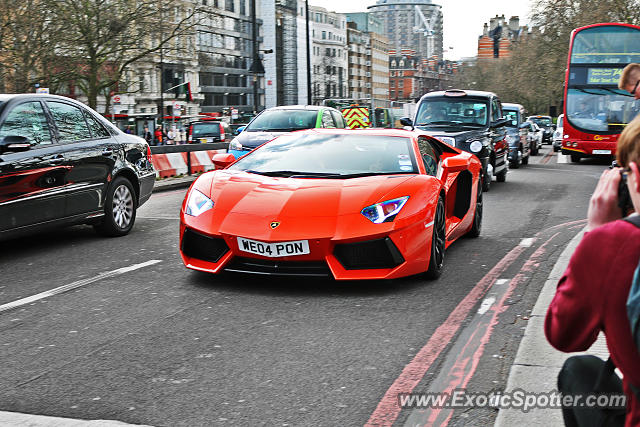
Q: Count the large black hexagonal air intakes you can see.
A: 2